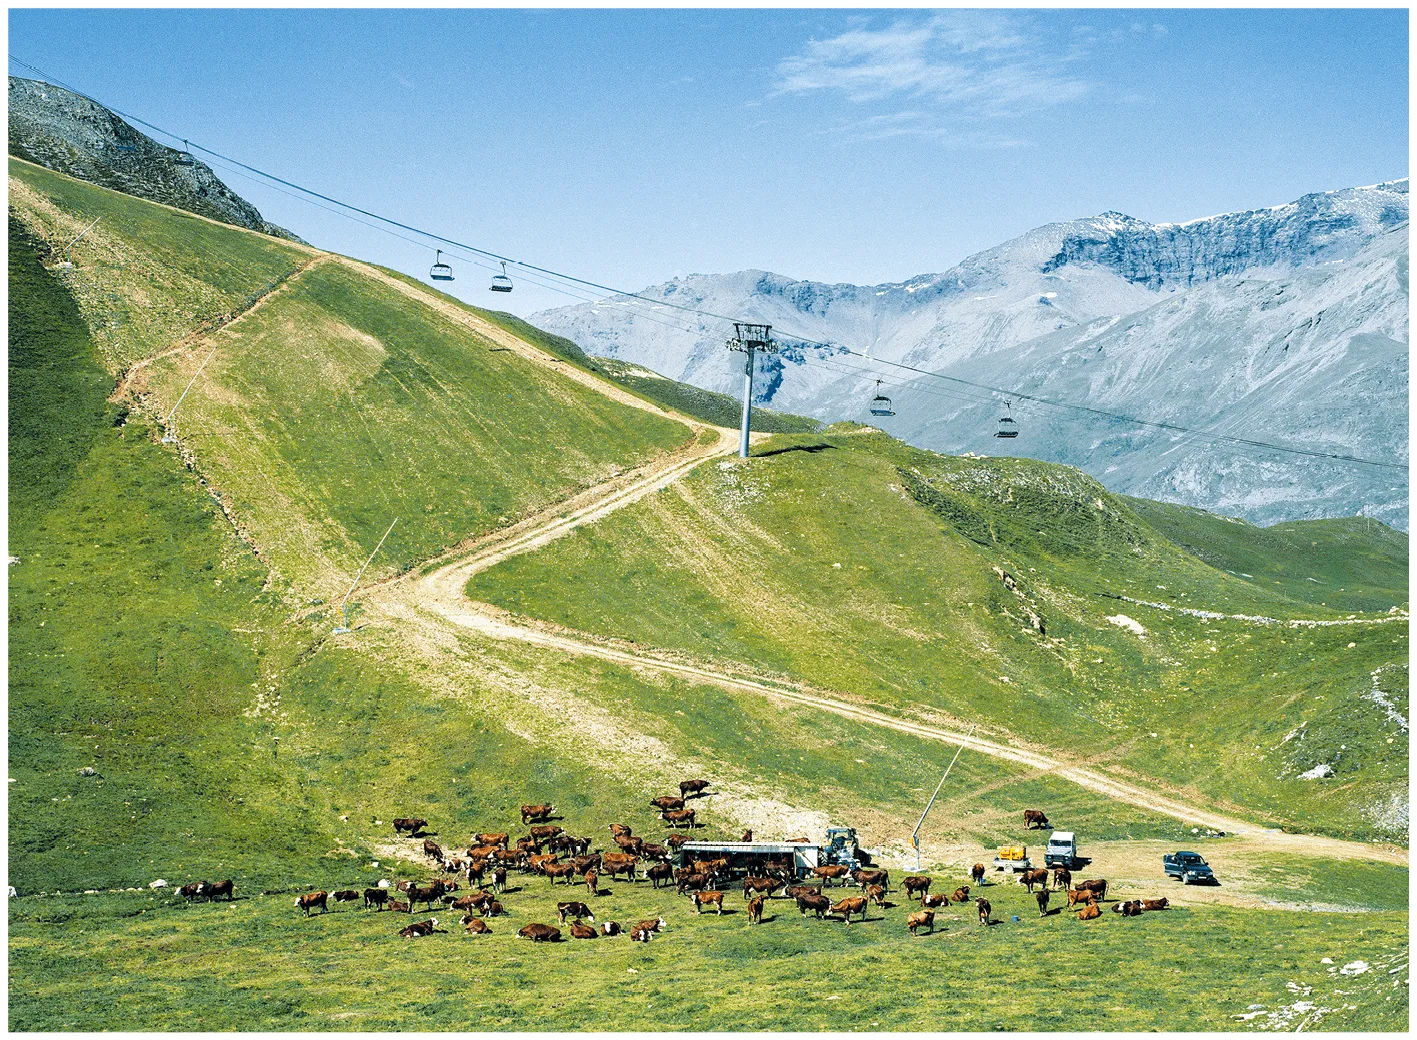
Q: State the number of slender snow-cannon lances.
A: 4